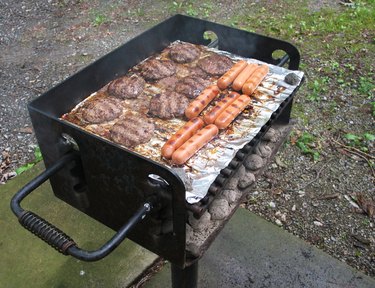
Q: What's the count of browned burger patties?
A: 8